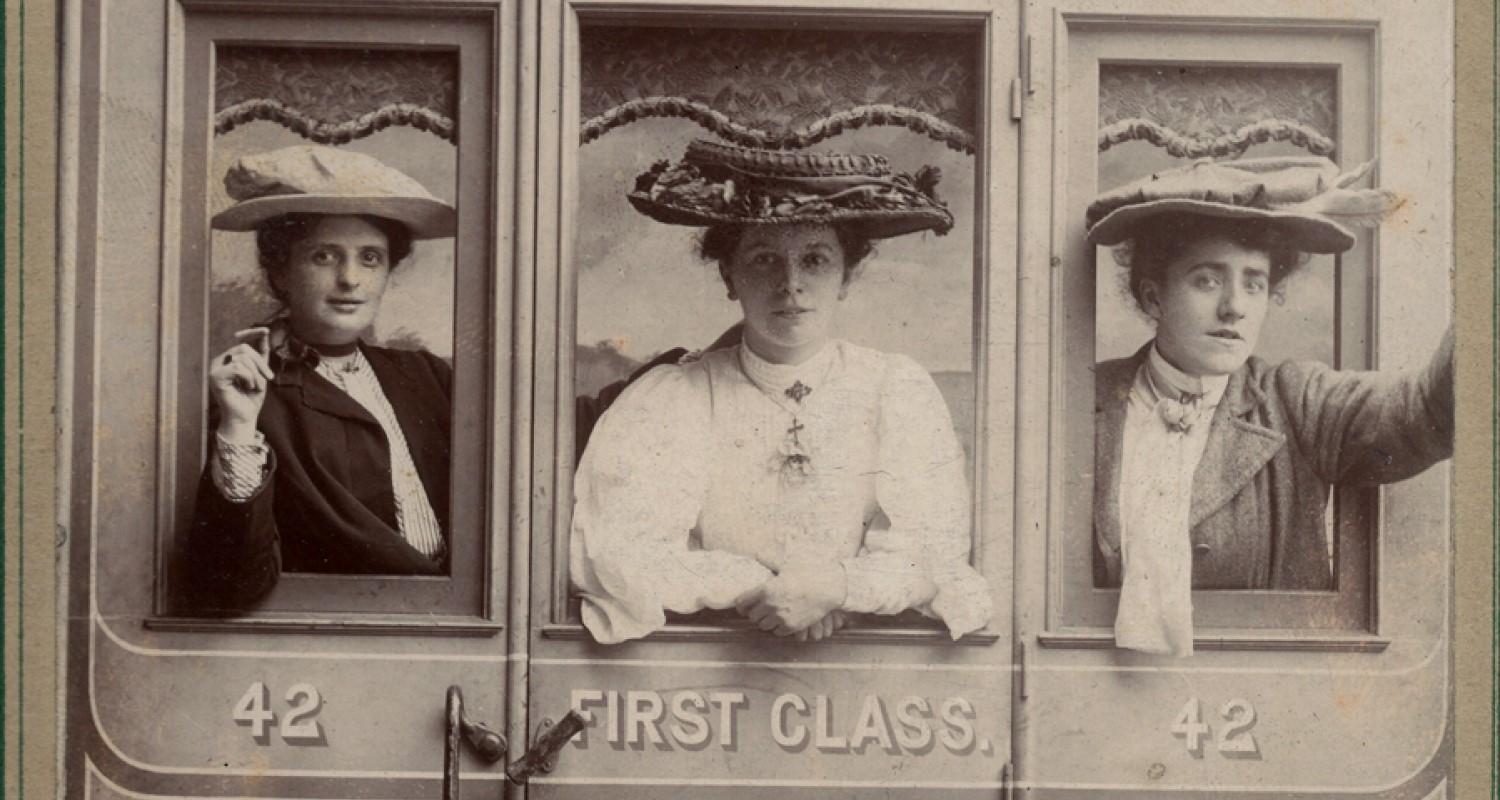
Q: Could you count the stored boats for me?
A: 0